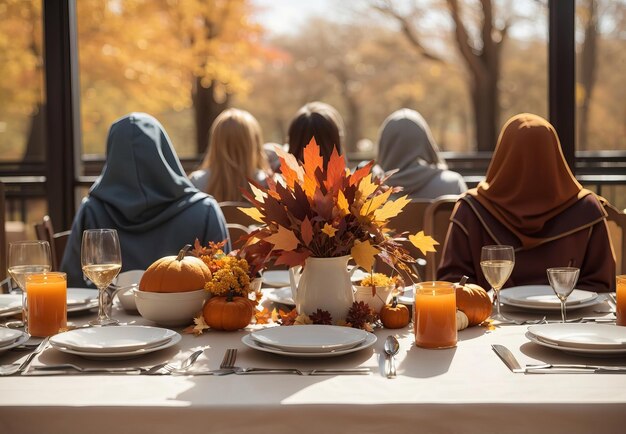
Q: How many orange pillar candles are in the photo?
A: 3